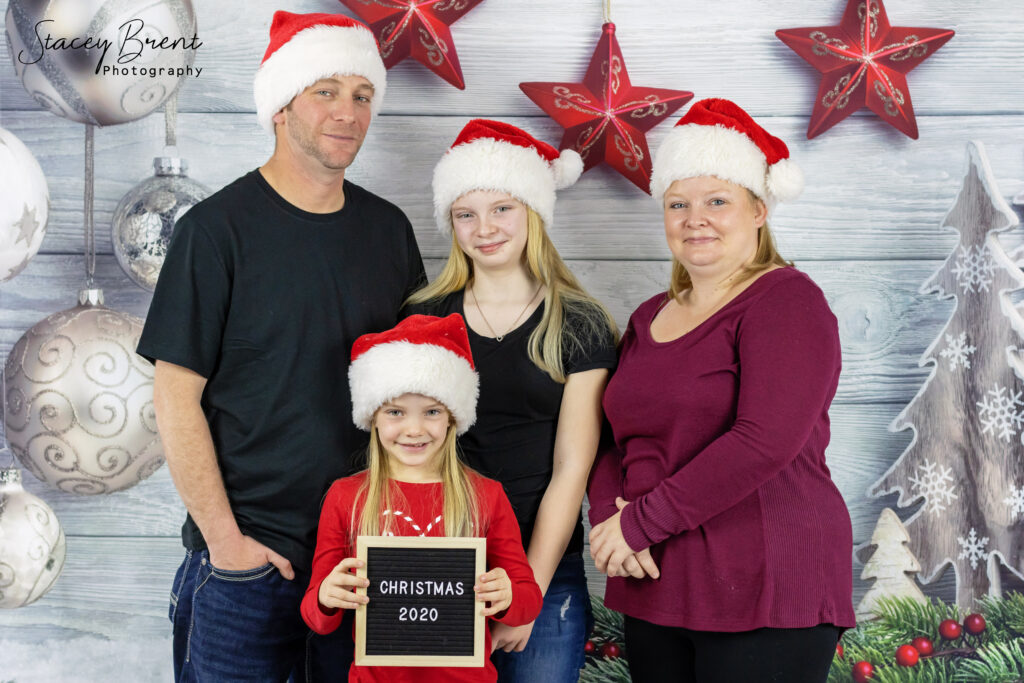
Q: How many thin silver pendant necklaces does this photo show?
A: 1